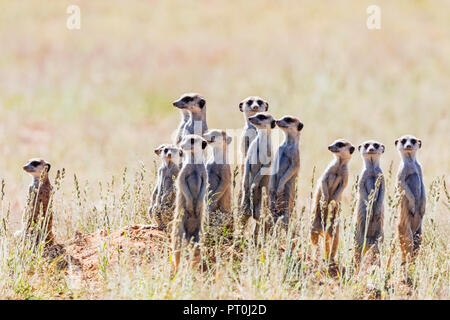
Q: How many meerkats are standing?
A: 11